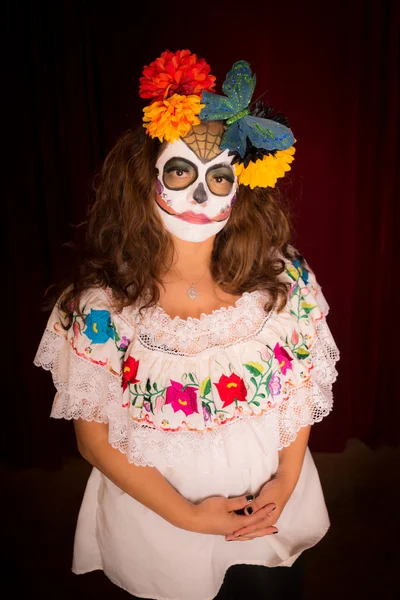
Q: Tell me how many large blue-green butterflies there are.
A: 1